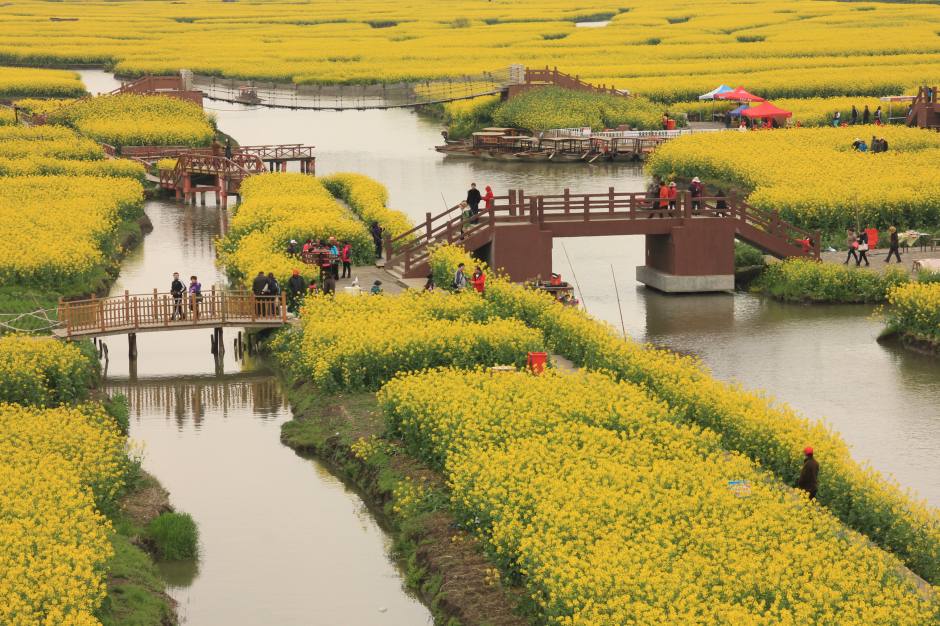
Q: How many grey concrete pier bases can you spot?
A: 1